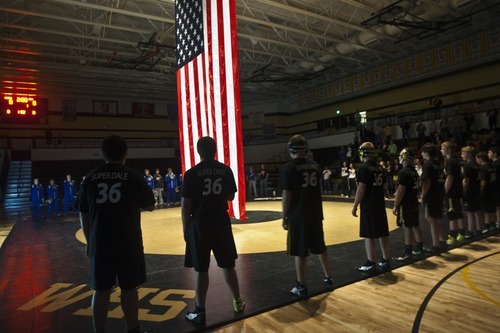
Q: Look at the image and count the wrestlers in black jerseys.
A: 10